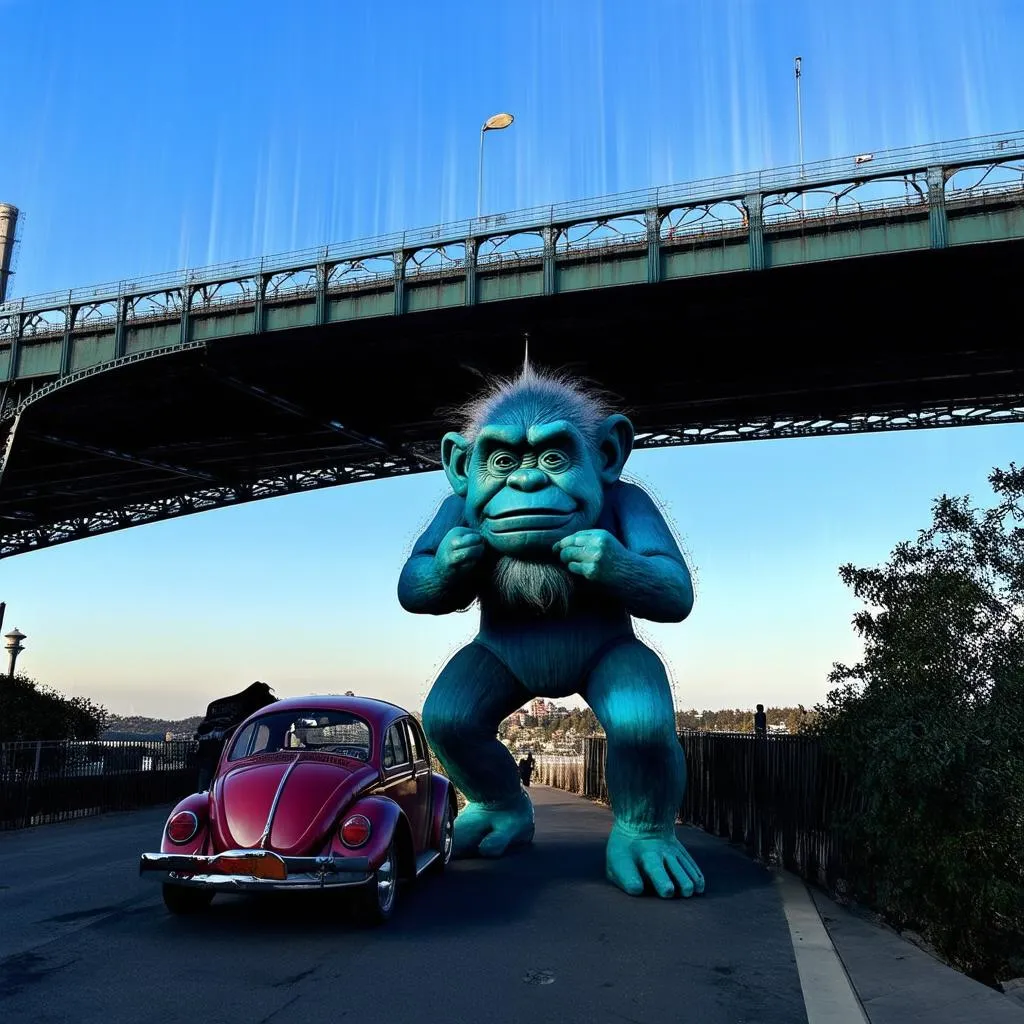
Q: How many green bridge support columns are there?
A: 12